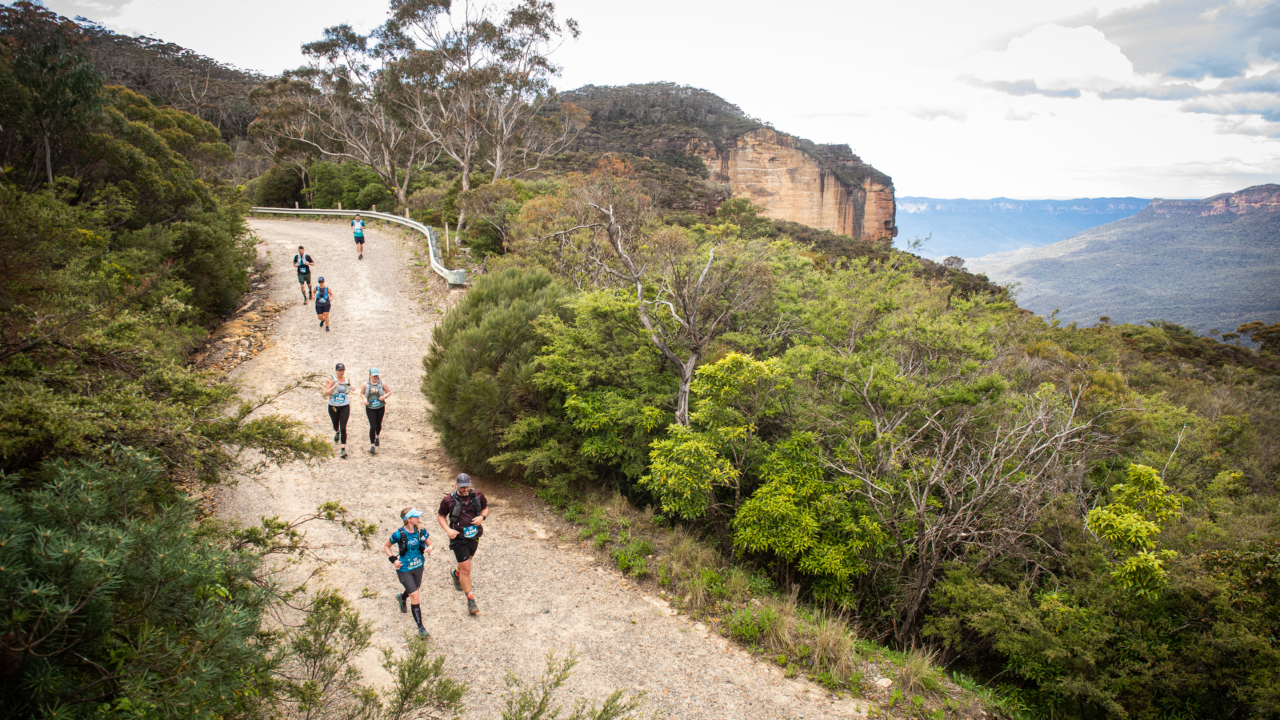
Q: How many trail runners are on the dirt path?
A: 7